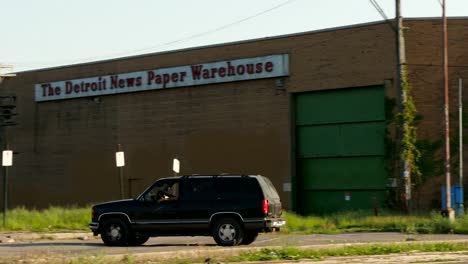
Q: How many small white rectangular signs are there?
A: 3